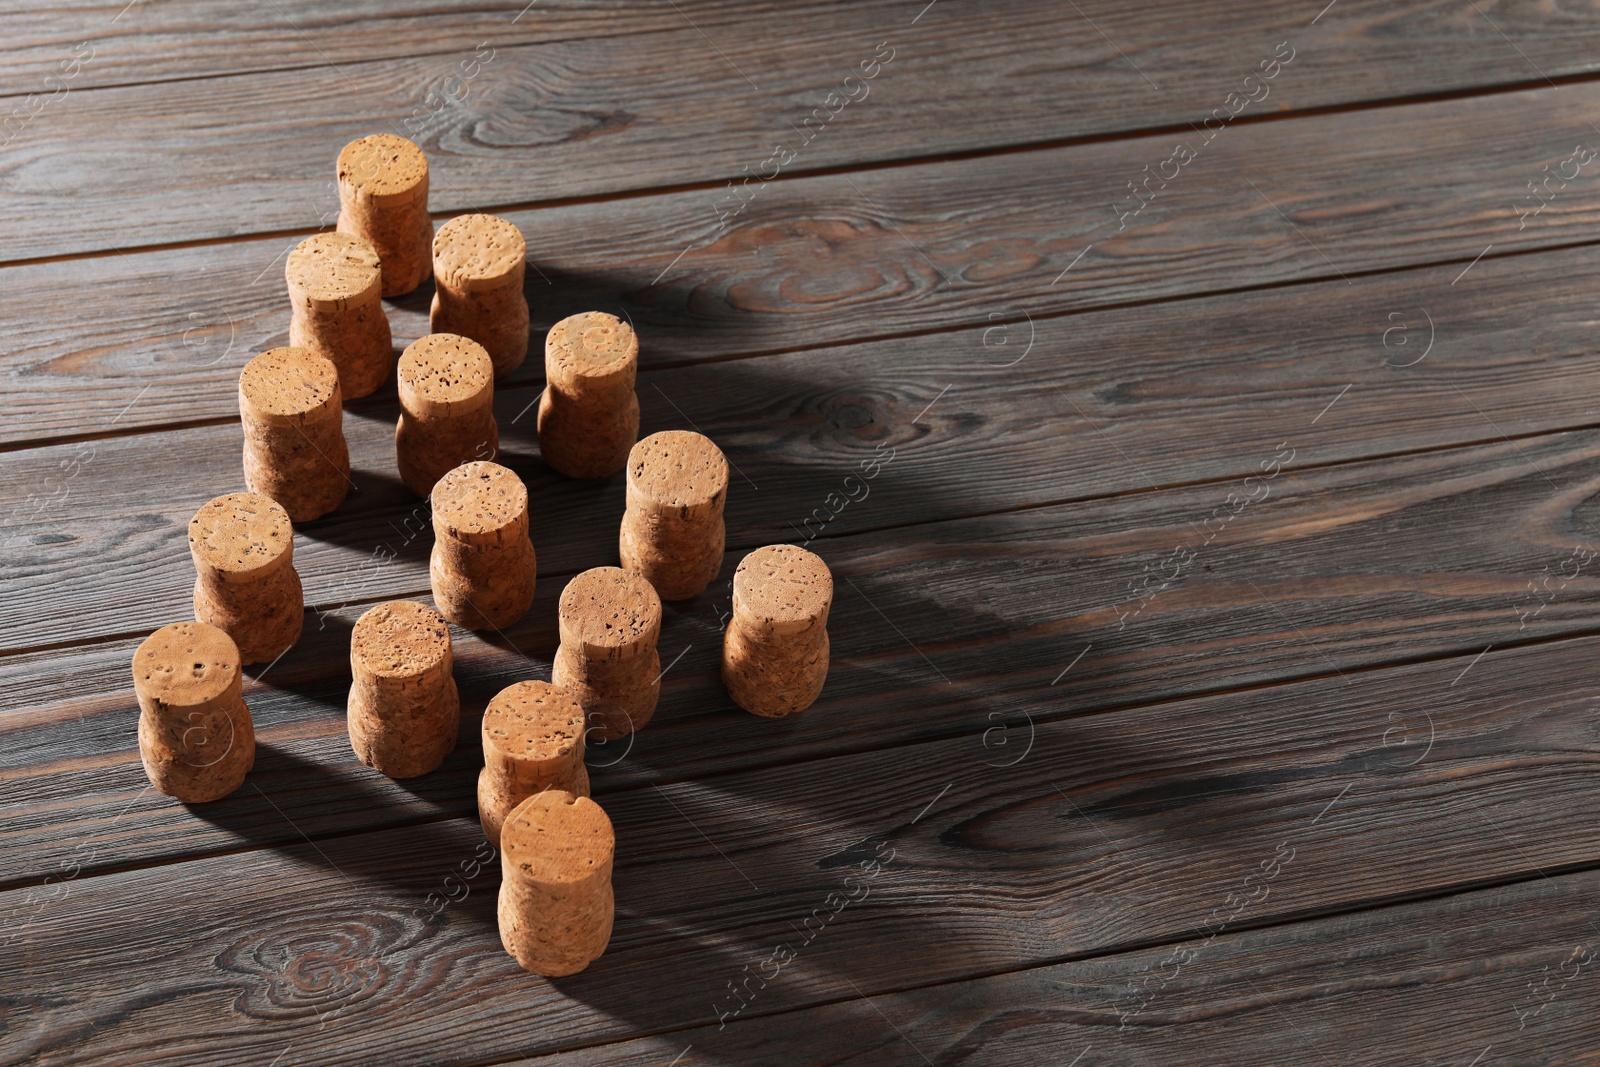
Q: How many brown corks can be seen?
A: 15